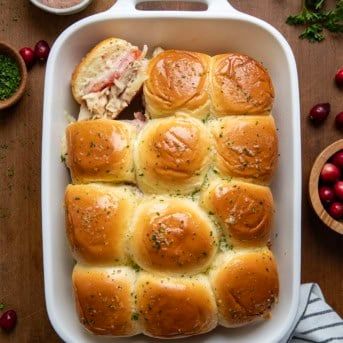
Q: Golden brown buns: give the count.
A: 12